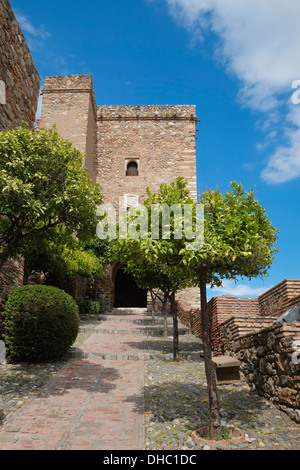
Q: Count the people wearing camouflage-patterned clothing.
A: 0